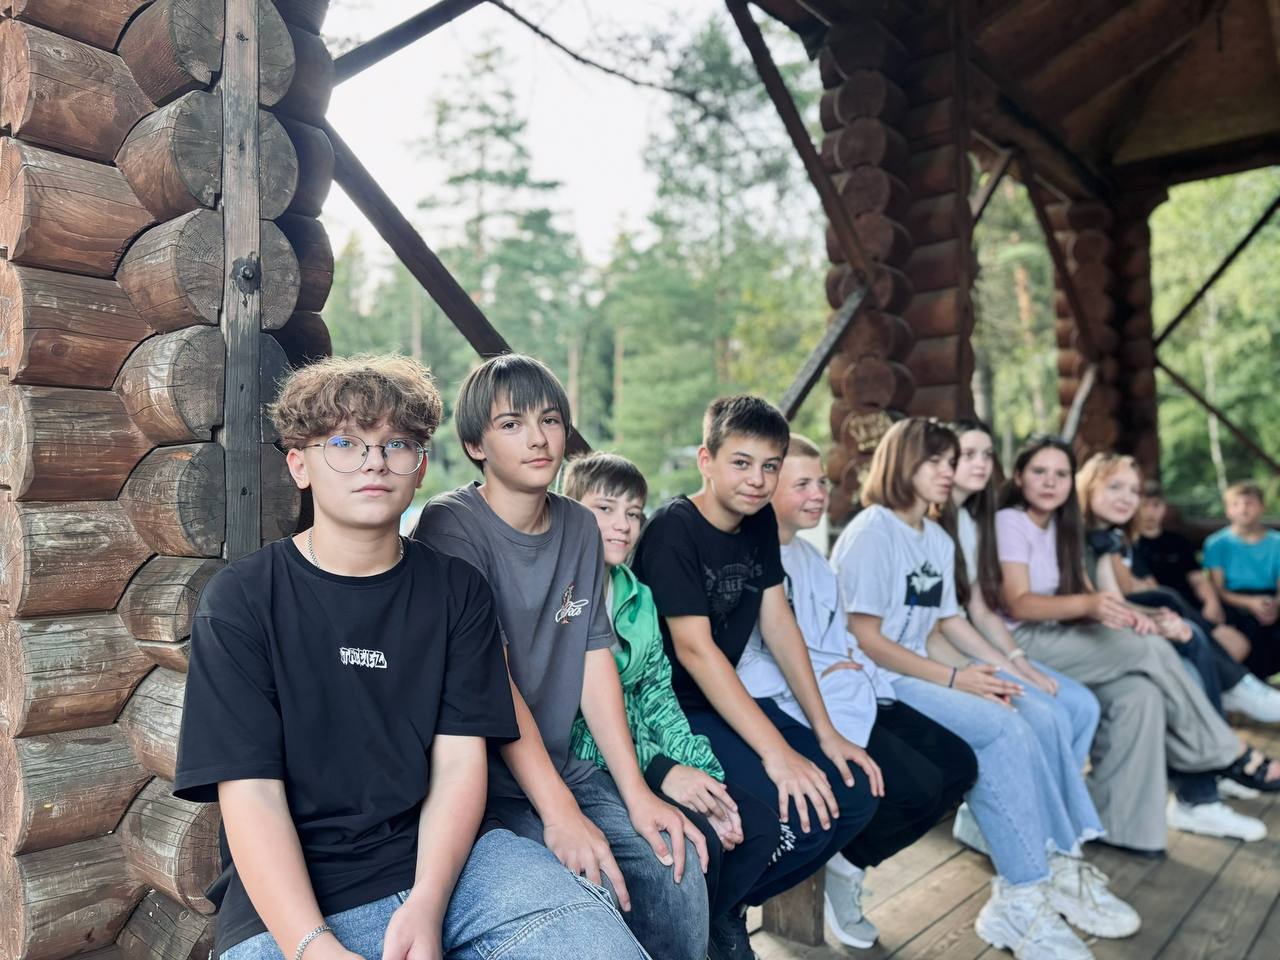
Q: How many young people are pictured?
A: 11